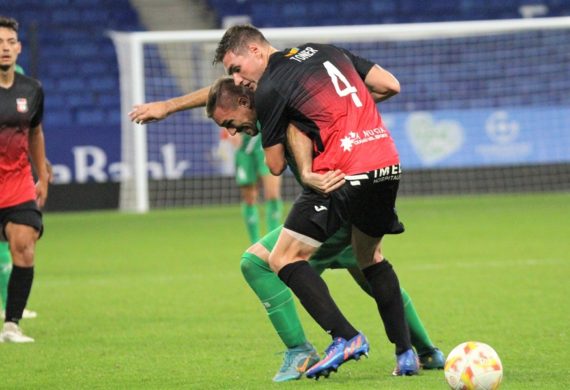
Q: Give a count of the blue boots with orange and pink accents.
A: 2